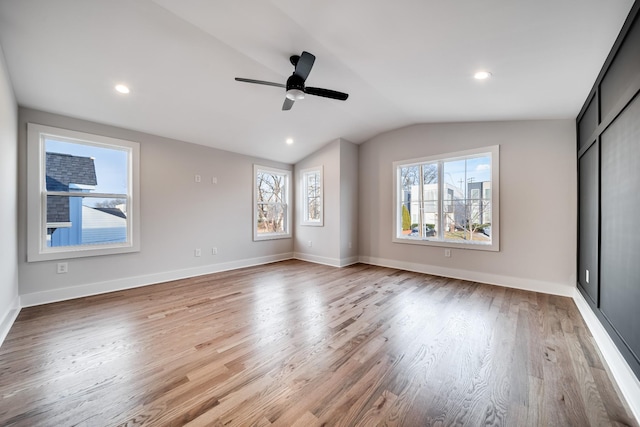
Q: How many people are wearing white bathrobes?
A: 0